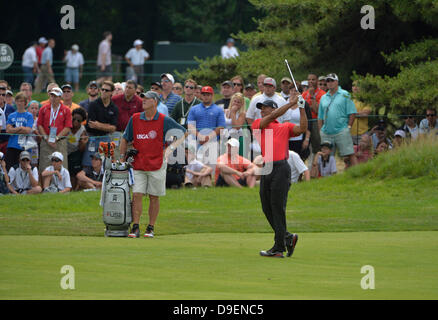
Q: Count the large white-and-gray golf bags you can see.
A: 1